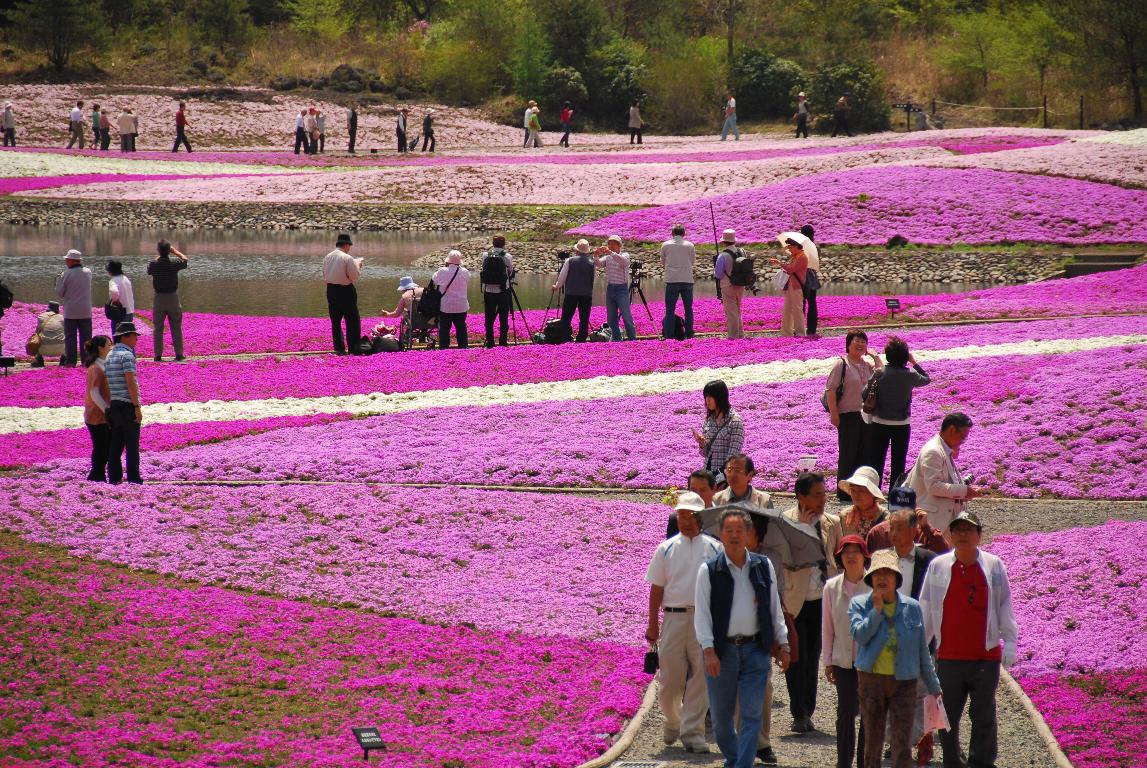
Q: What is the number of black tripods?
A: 3